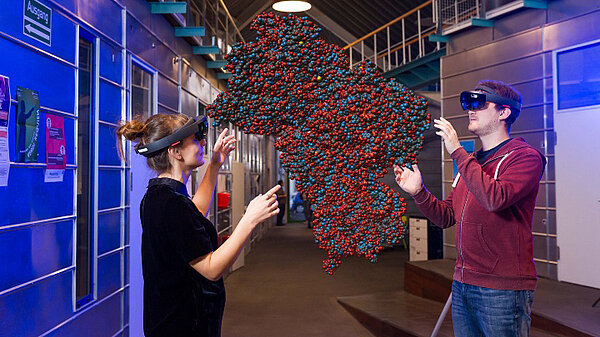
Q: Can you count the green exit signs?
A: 1